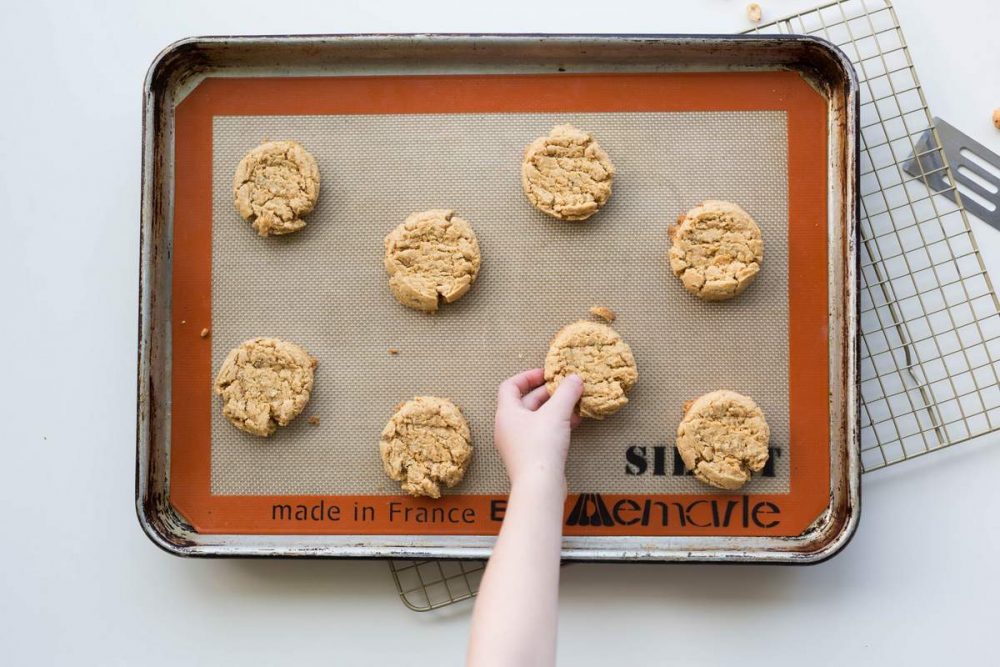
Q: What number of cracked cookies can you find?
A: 8